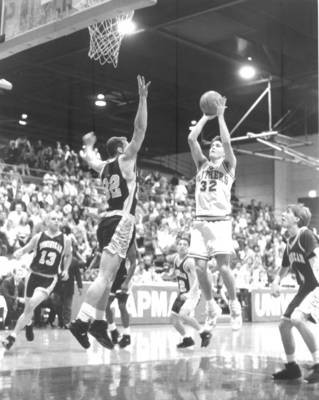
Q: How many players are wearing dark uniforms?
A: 5